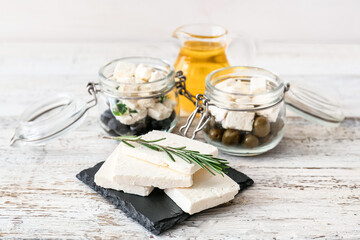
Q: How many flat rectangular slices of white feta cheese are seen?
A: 4